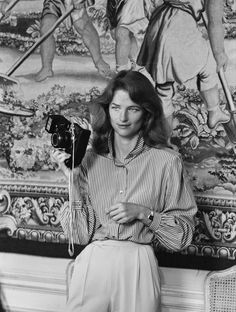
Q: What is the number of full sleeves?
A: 2